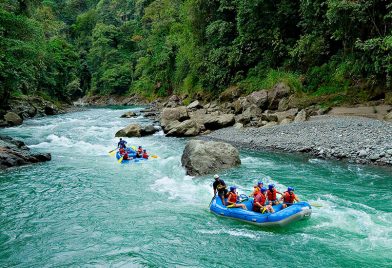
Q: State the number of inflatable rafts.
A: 2